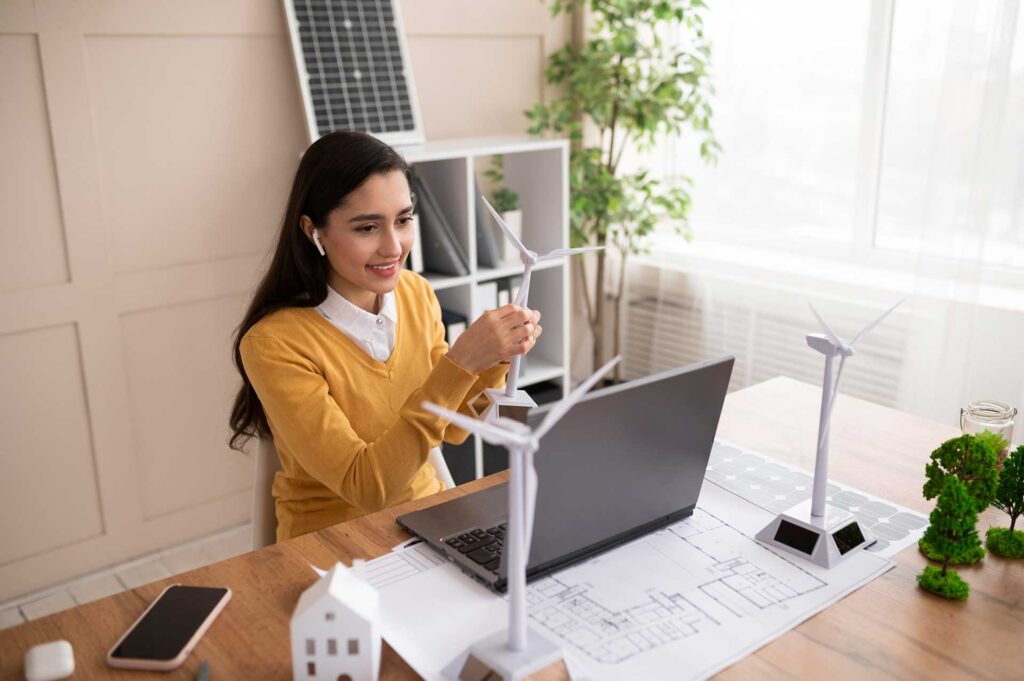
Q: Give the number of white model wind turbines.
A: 3